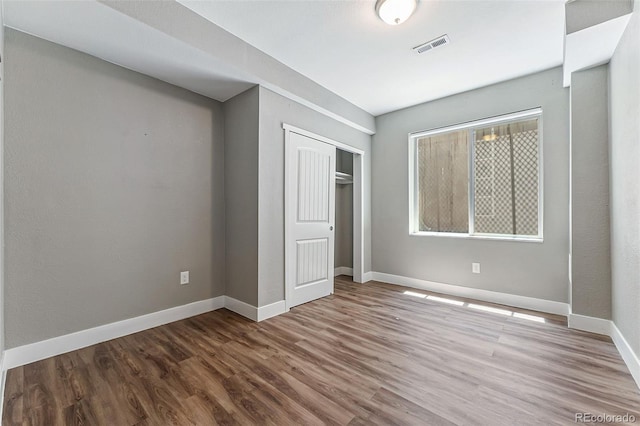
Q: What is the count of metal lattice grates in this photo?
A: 1